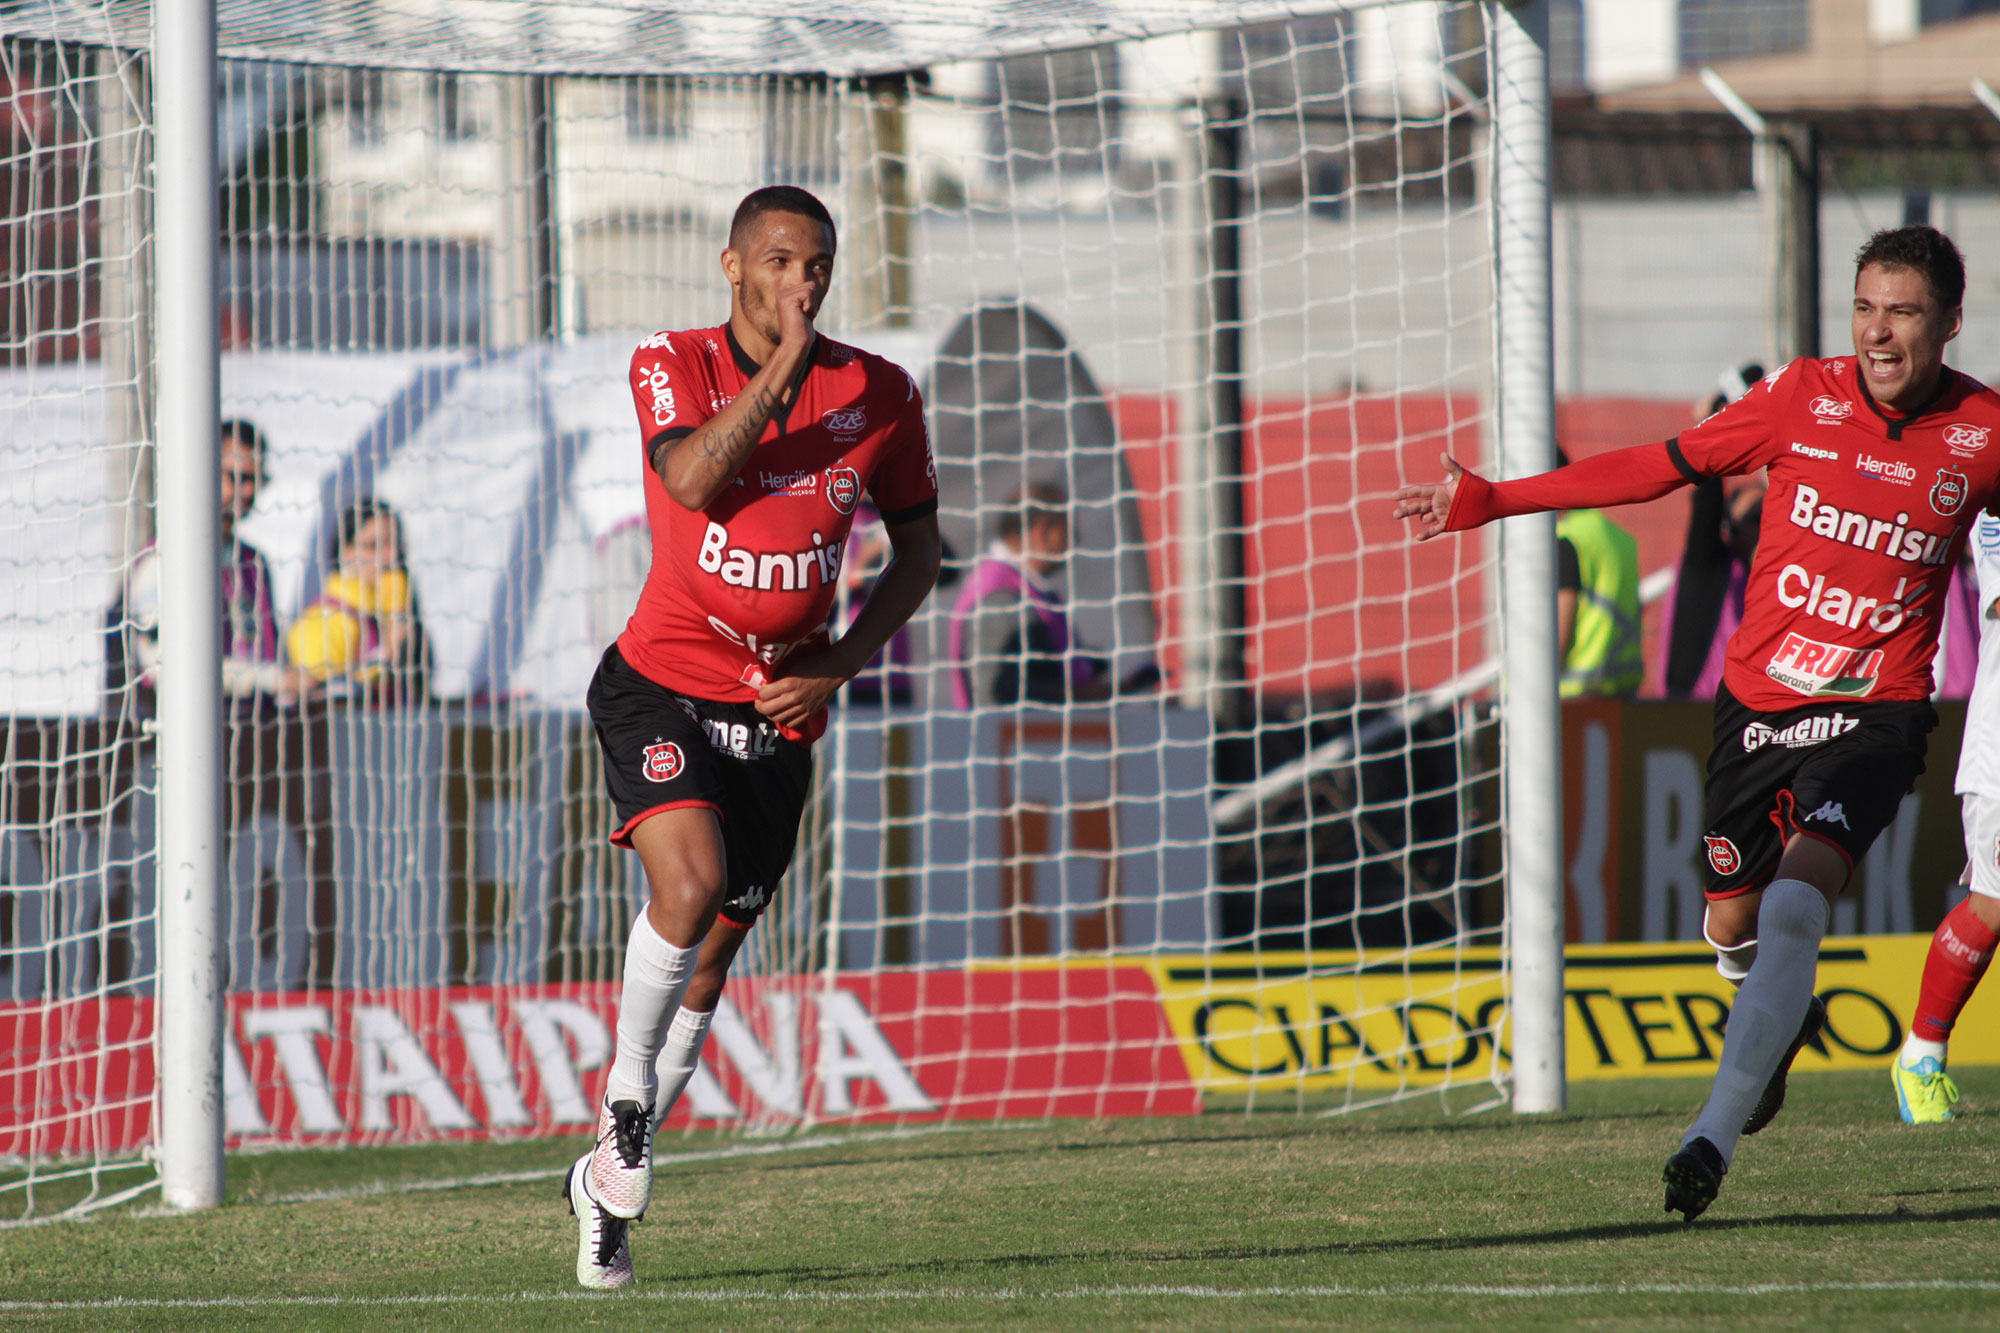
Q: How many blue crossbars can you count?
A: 0